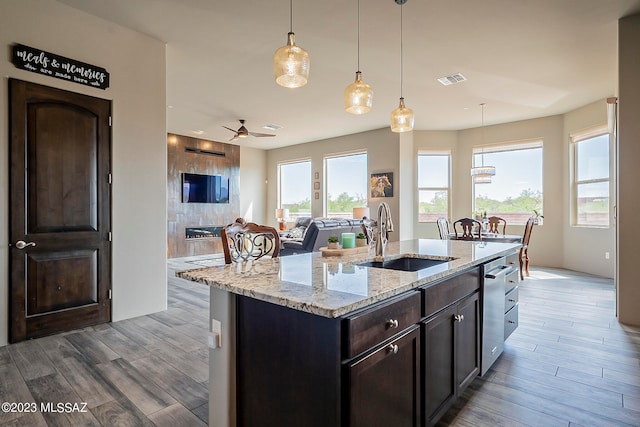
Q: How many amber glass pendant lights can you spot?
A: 3